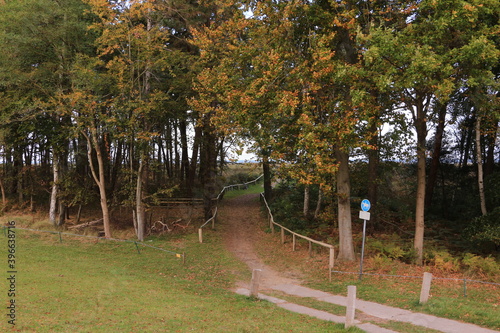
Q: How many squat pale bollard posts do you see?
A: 3